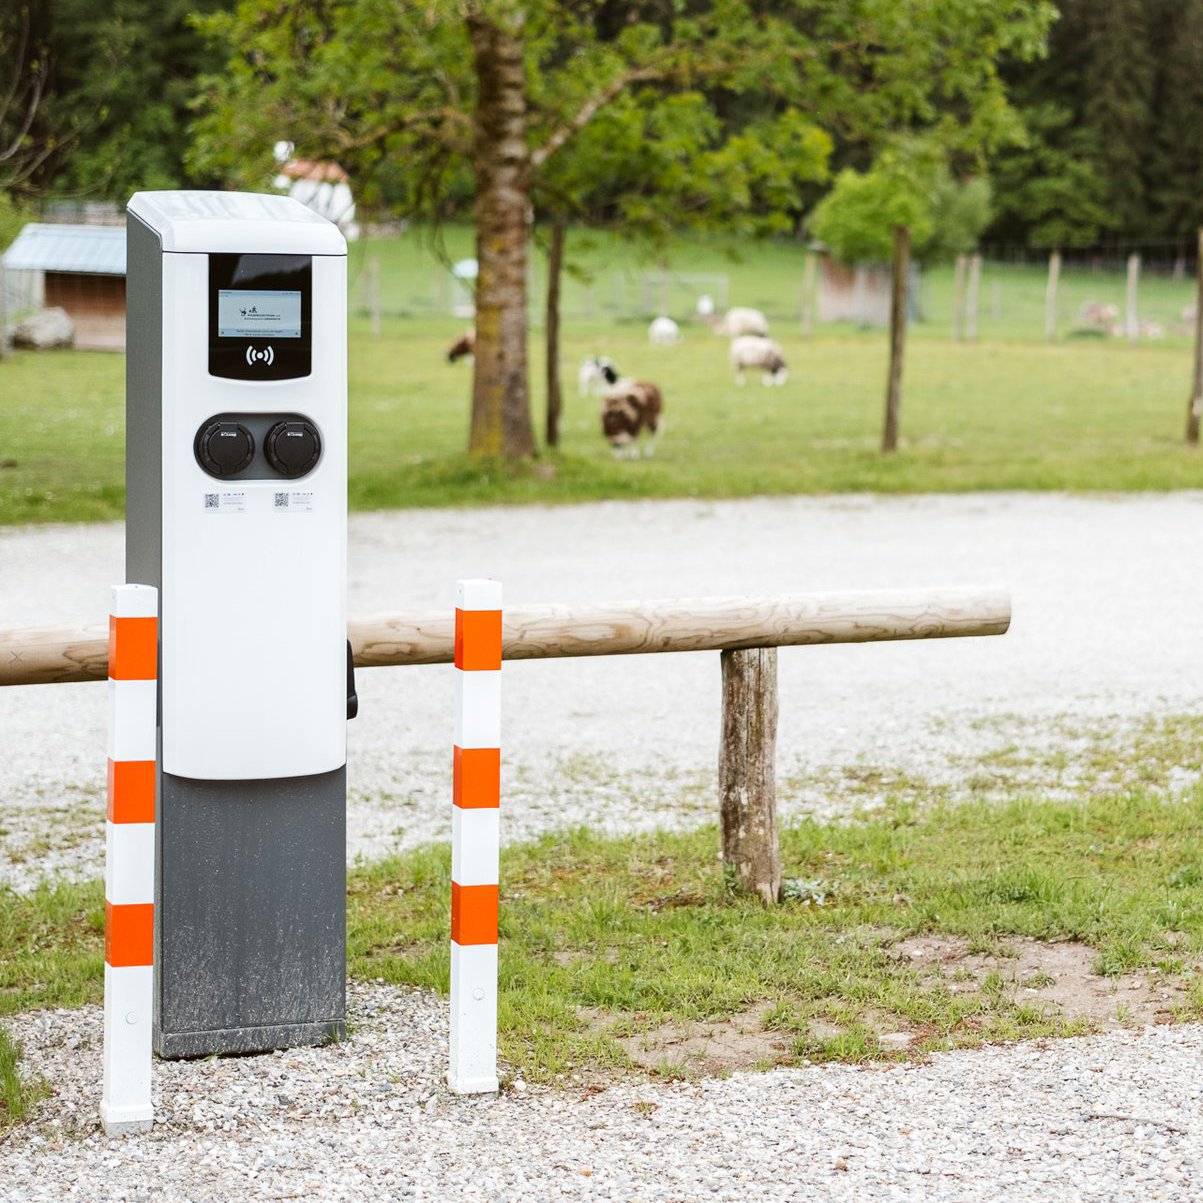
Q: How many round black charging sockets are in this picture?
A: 2